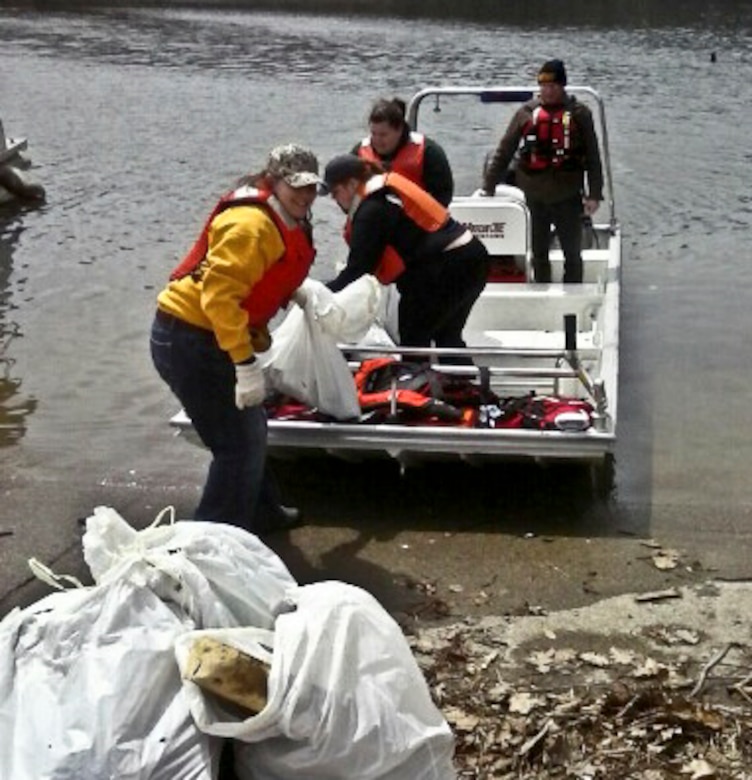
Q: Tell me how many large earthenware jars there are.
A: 0